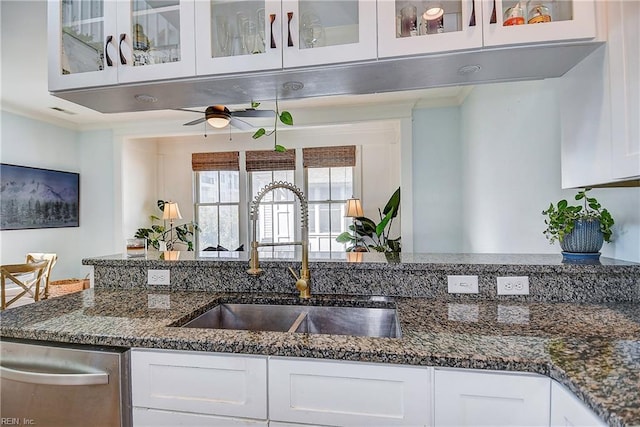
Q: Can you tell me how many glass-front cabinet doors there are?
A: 6